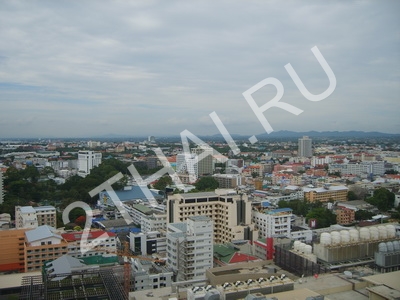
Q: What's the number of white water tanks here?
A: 11